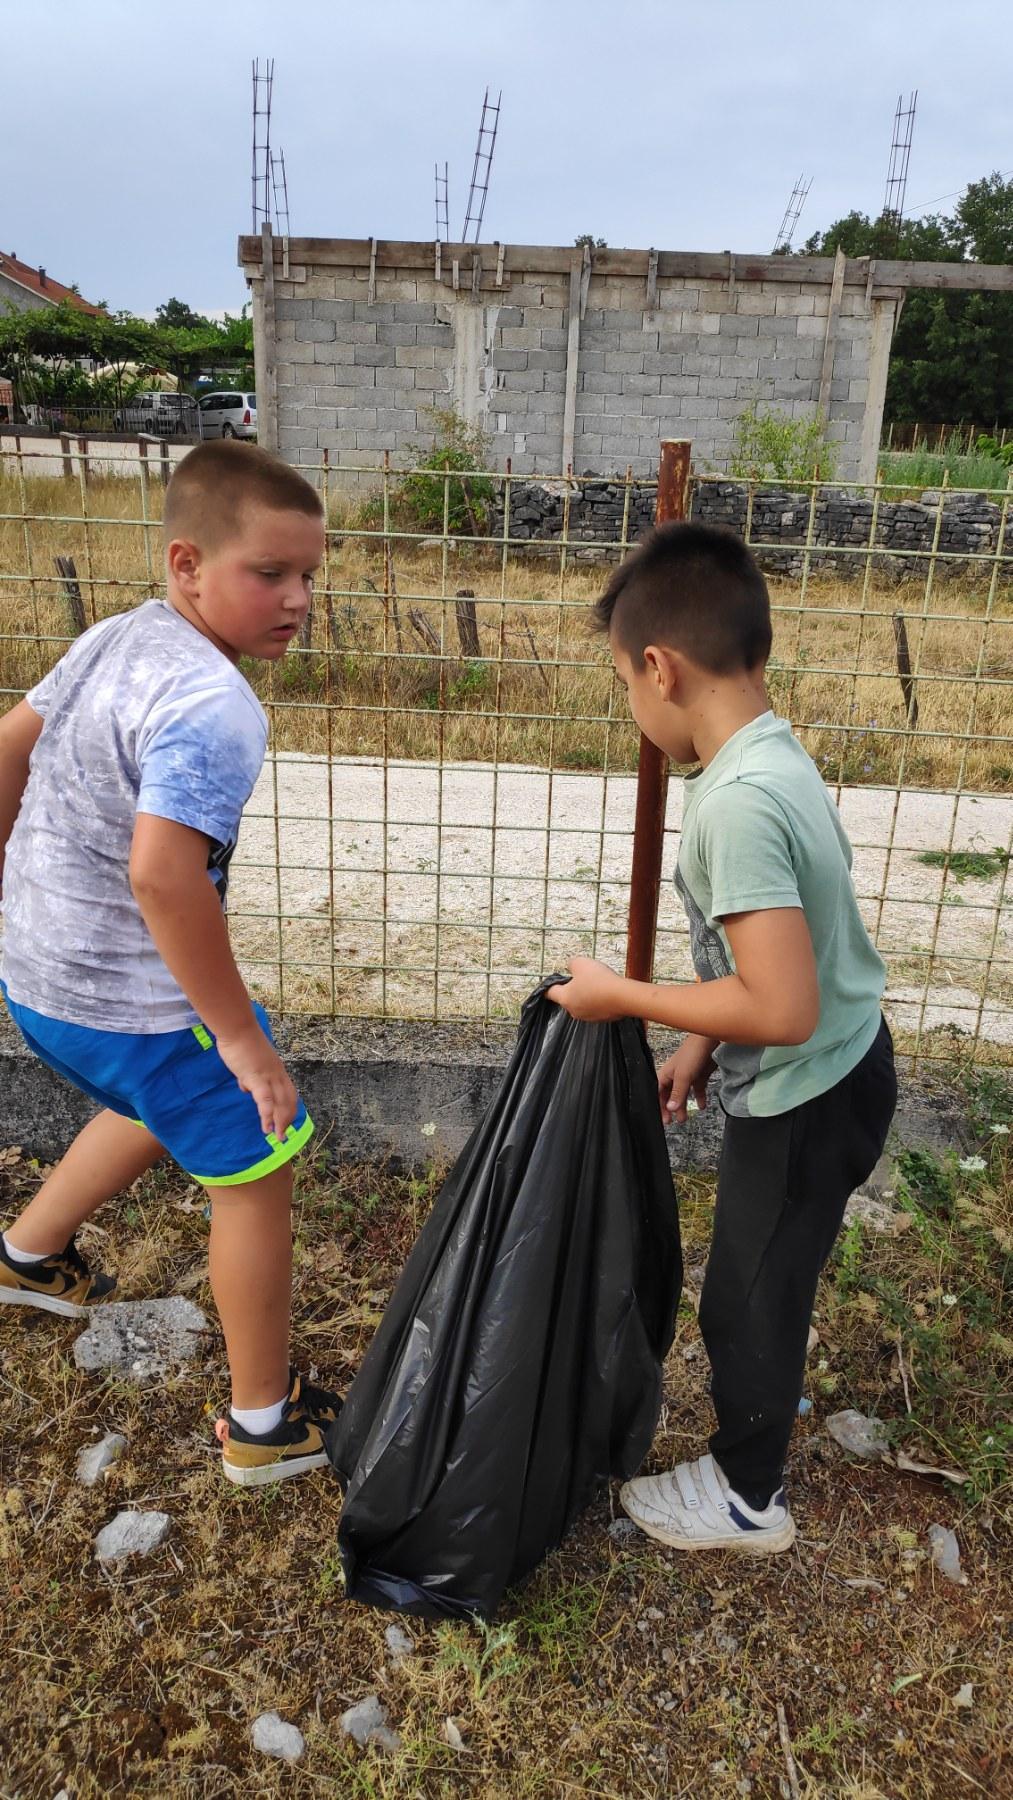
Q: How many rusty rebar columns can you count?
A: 6